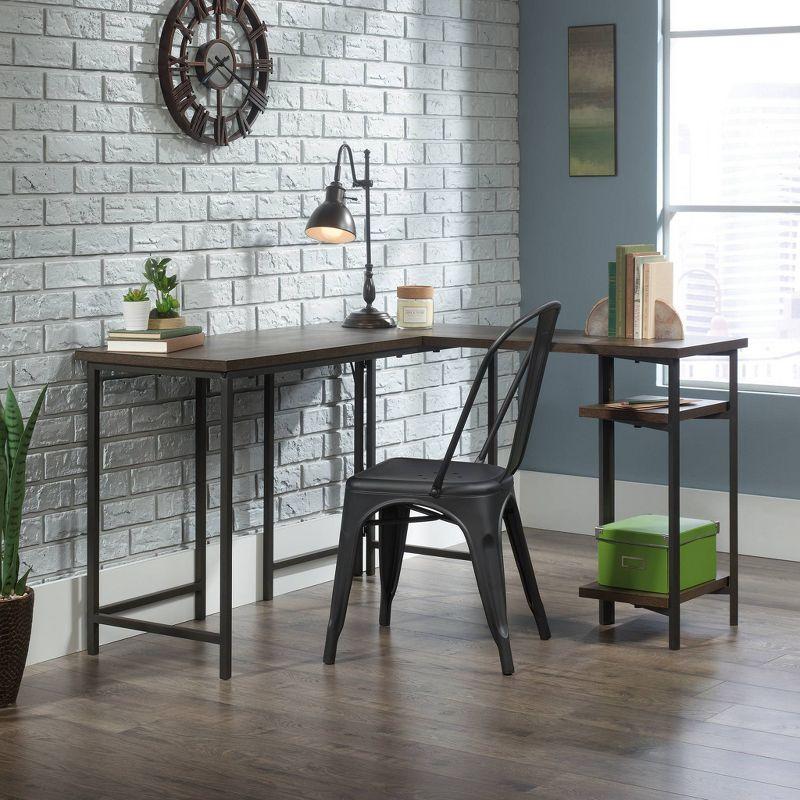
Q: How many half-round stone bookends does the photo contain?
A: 2